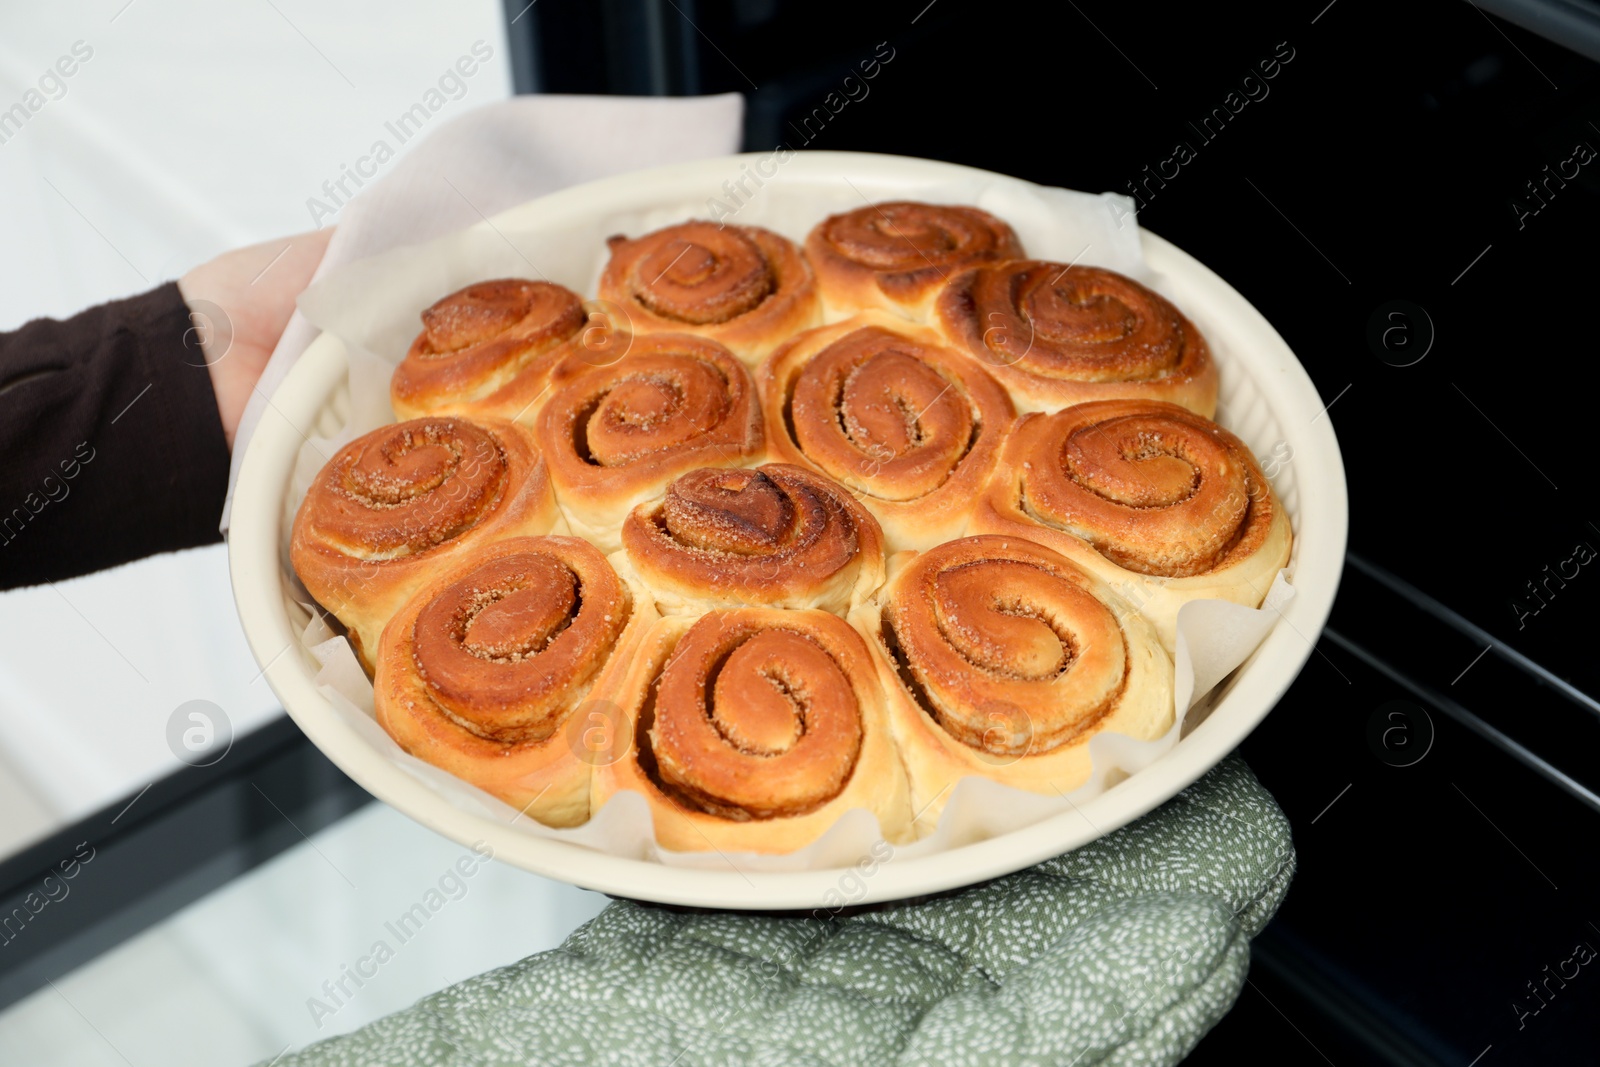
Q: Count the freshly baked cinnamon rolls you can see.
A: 12